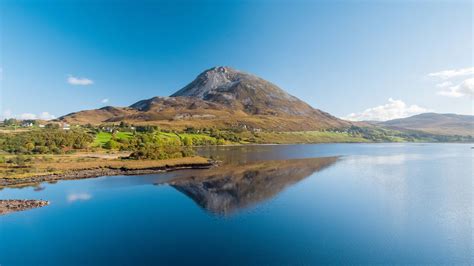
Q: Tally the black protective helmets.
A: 0